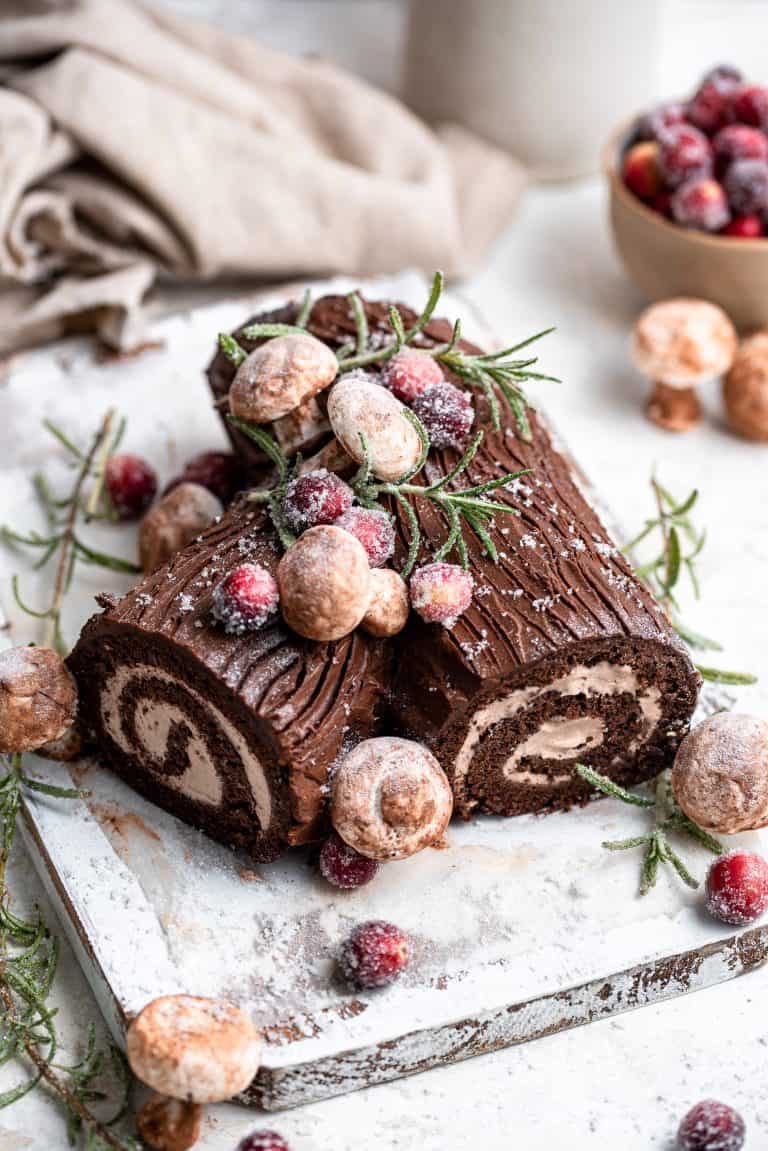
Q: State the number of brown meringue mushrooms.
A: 10